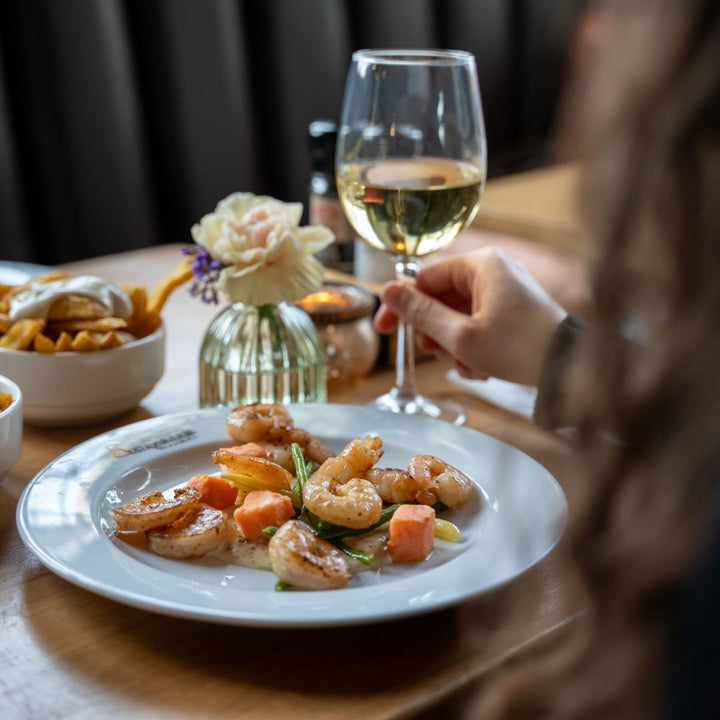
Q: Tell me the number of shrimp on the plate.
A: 8